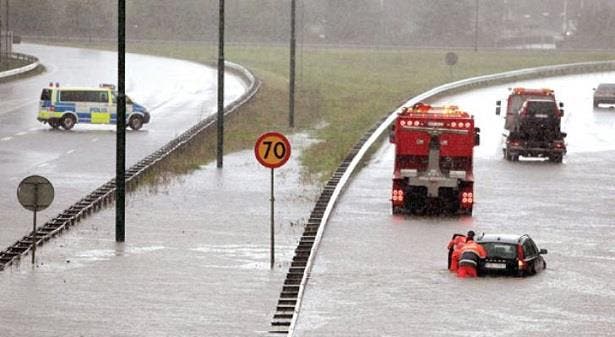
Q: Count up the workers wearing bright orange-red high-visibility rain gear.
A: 2